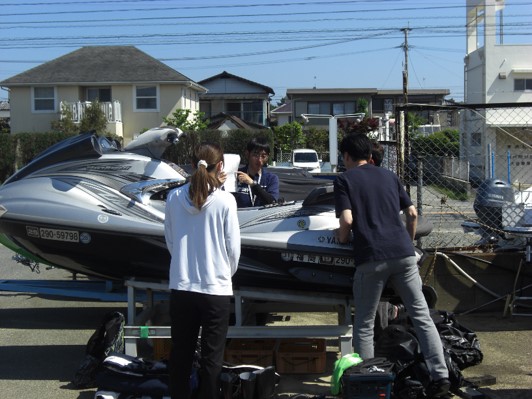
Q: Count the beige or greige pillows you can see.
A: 0